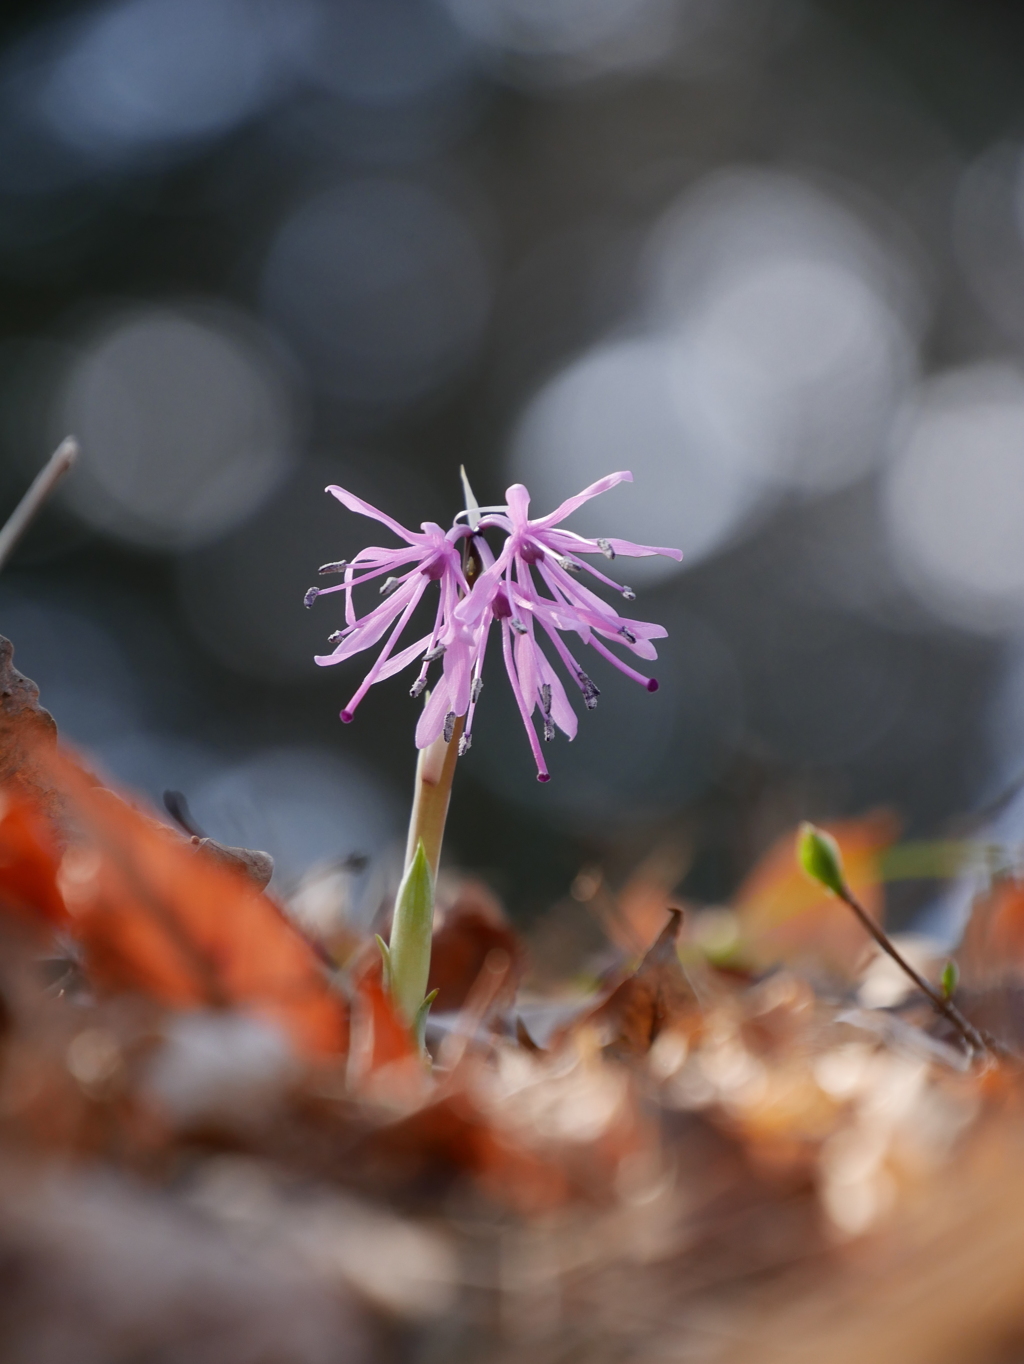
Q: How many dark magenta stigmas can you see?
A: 3